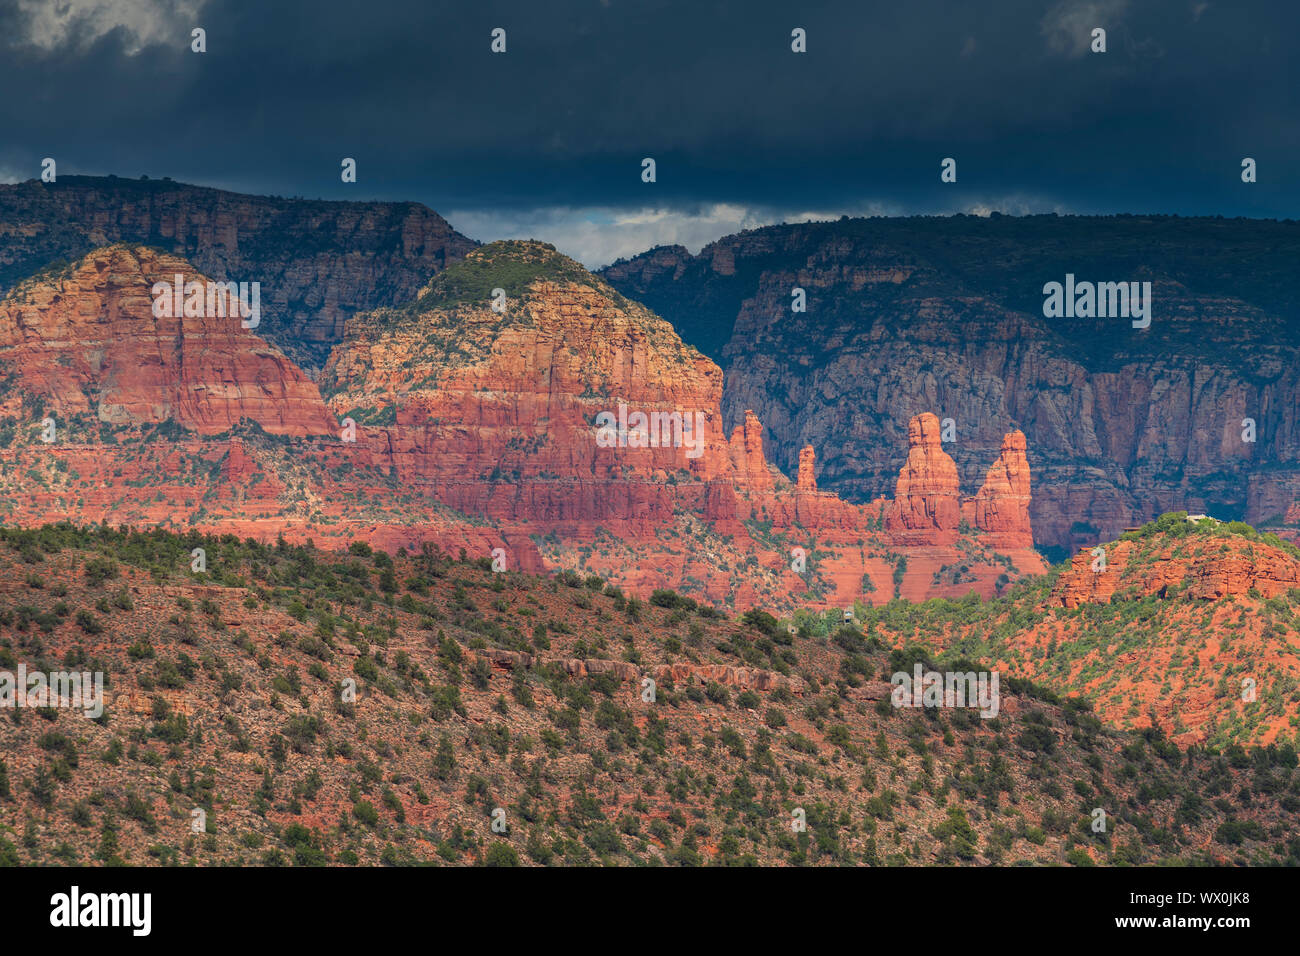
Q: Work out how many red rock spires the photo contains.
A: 4